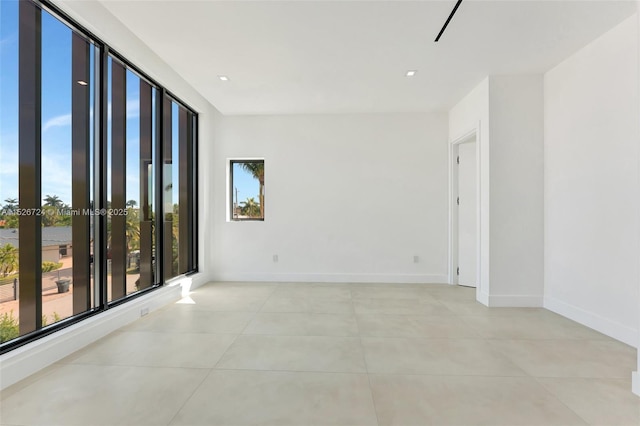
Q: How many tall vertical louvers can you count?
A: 6